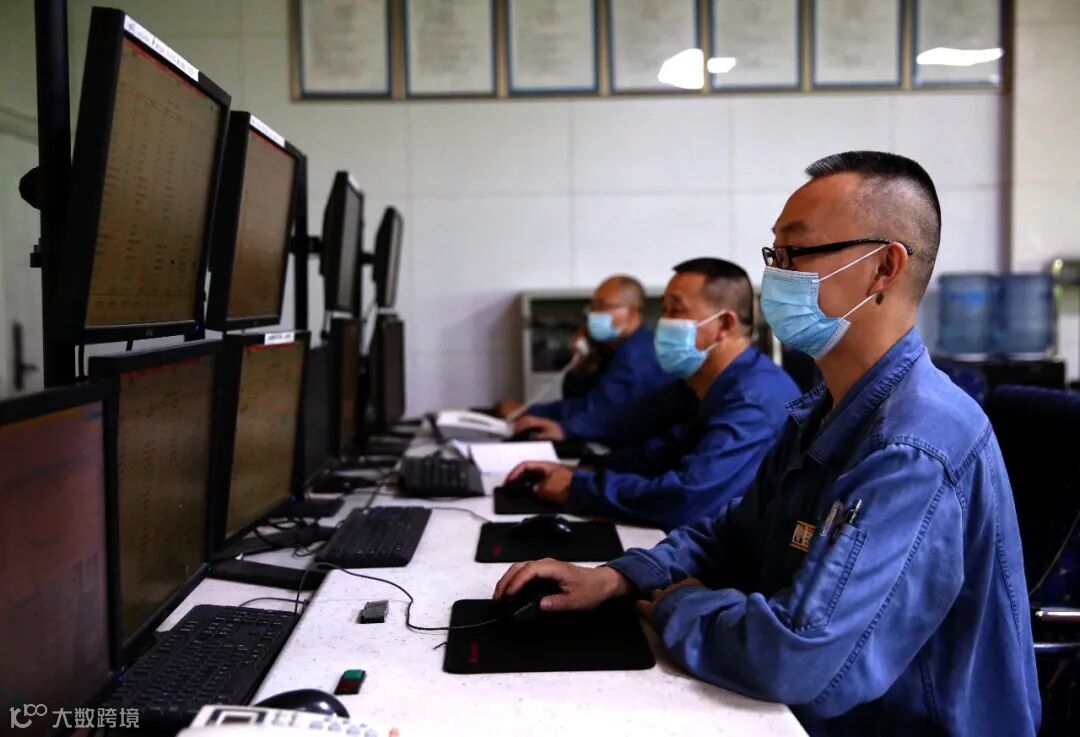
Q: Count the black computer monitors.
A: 10